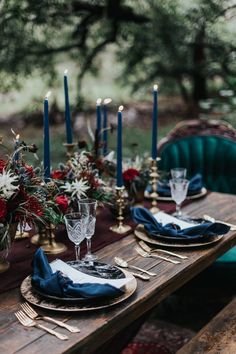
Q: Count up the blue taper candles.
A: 7